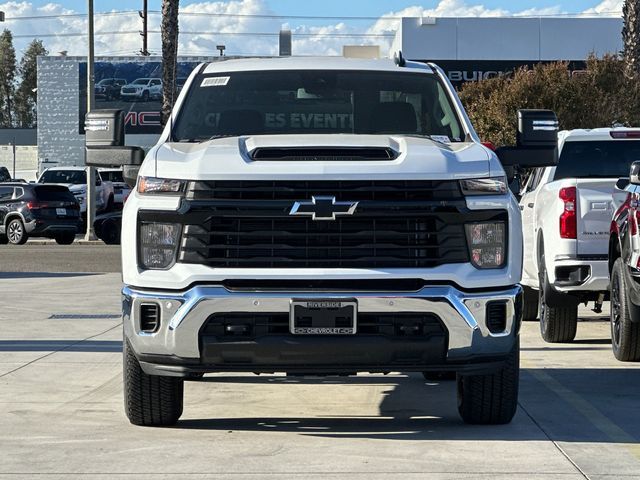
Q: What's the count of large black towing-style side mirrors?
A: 2